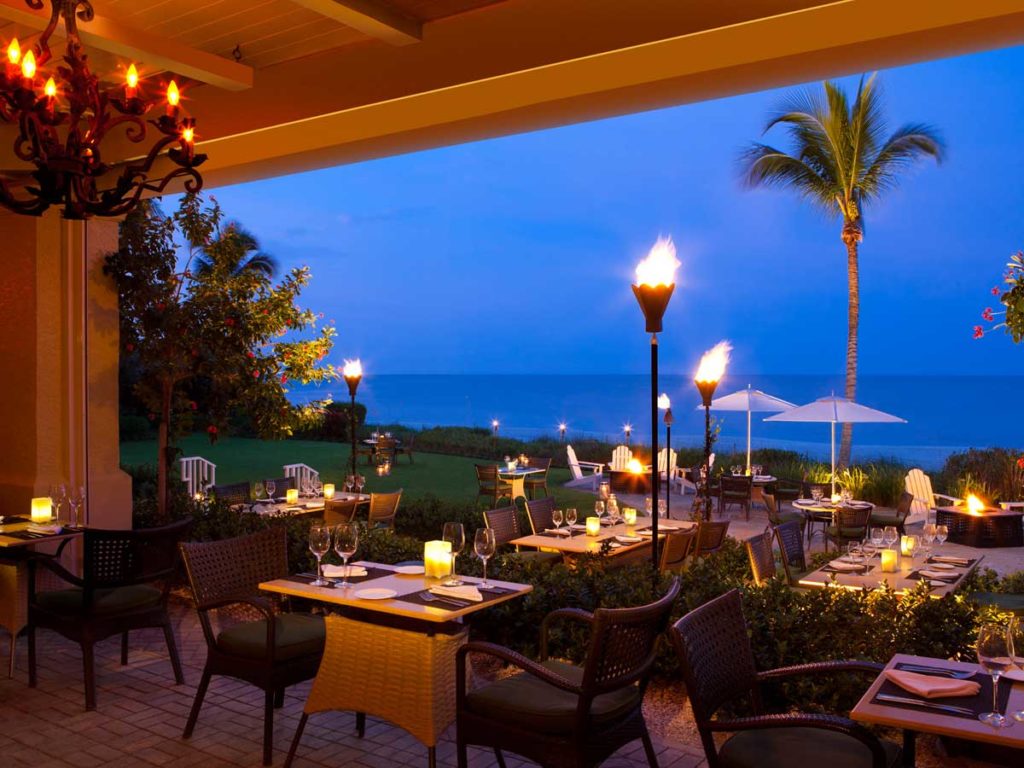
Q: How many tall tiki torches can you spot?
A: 4